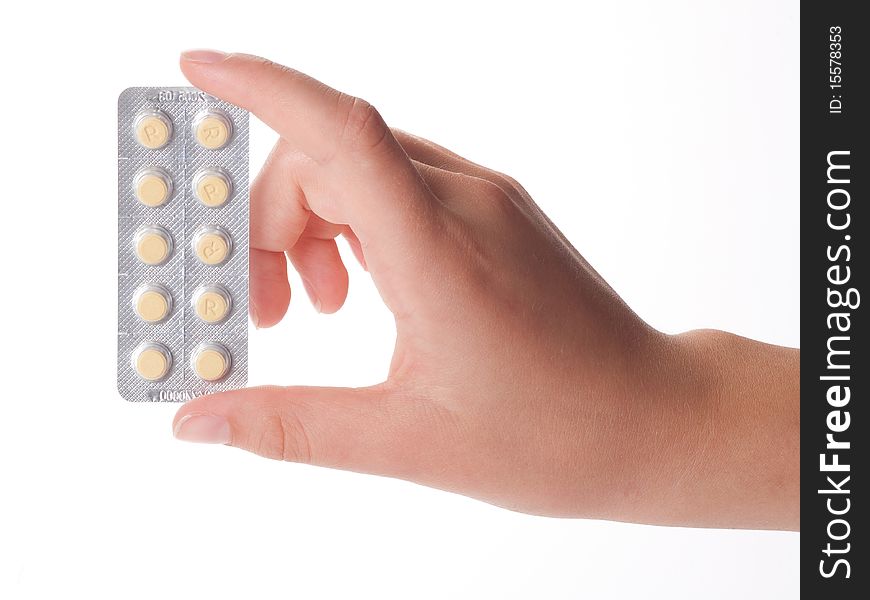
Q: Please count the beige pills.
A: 10